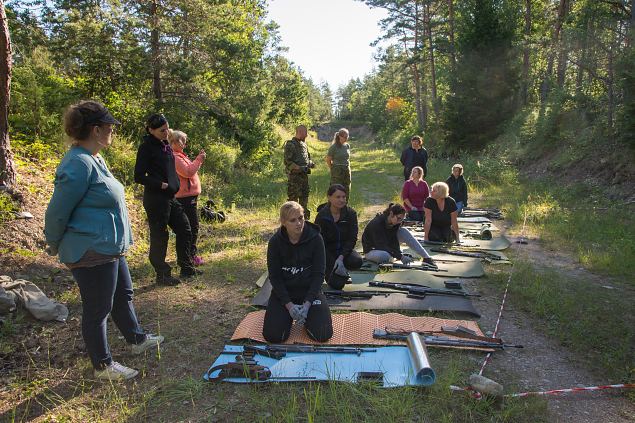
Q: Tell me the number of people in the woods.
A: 12